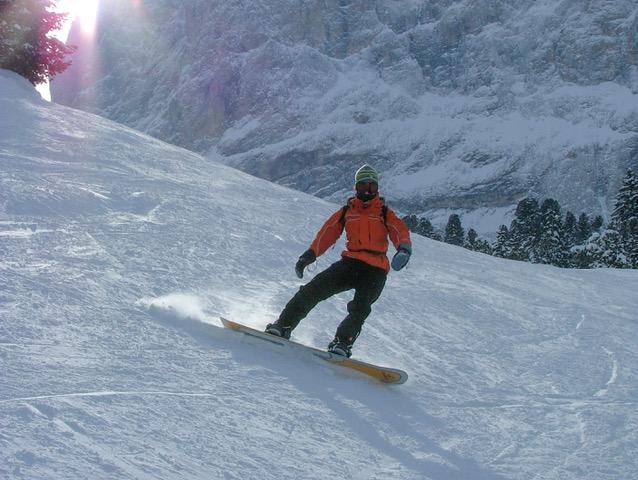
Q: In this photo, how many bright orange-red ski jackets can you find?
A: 1